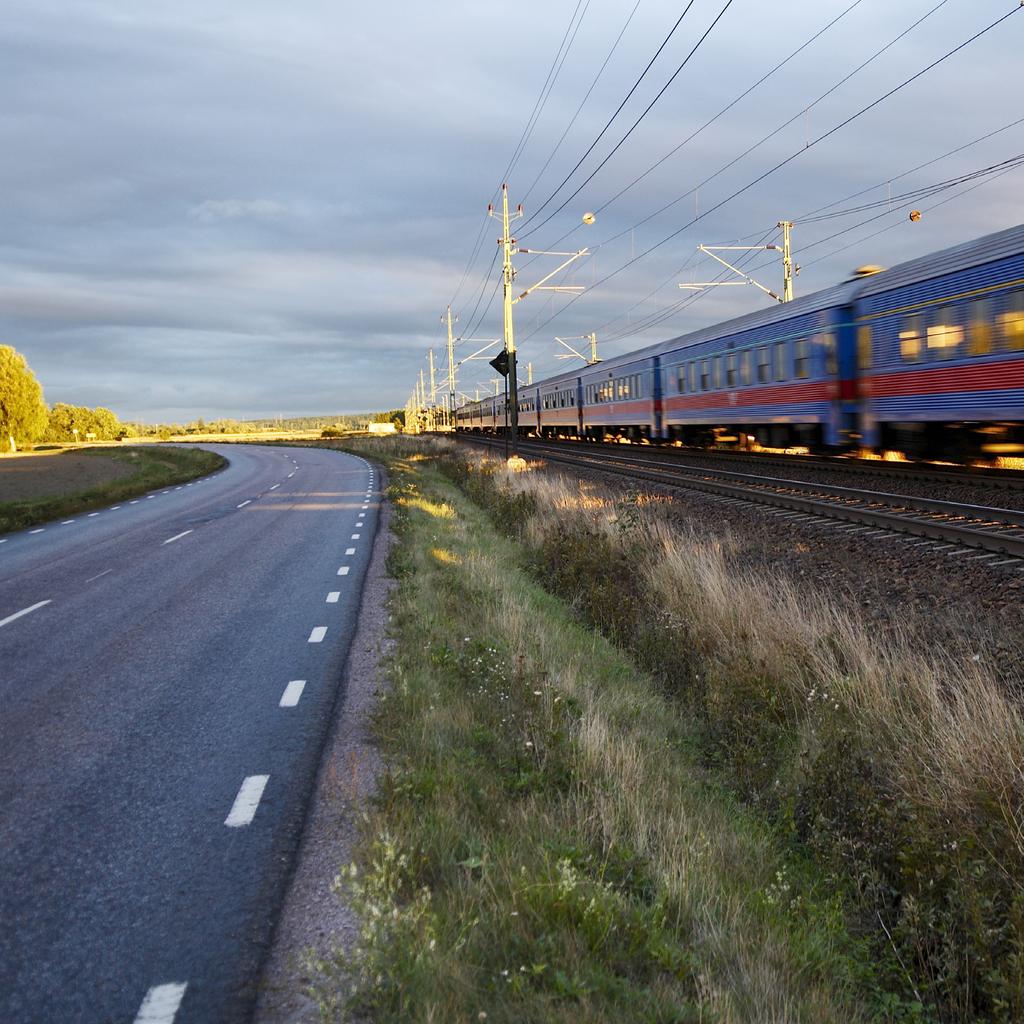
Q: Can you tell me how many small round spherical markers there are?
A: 2